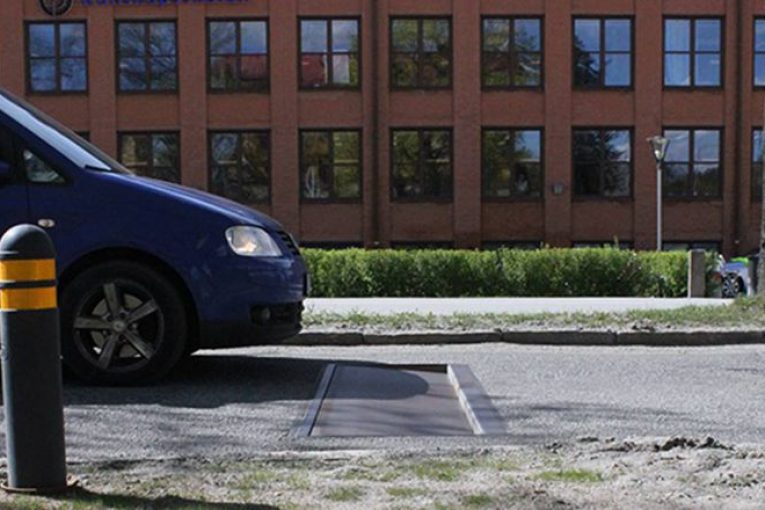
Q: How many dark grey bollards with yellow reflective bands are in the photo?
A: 1